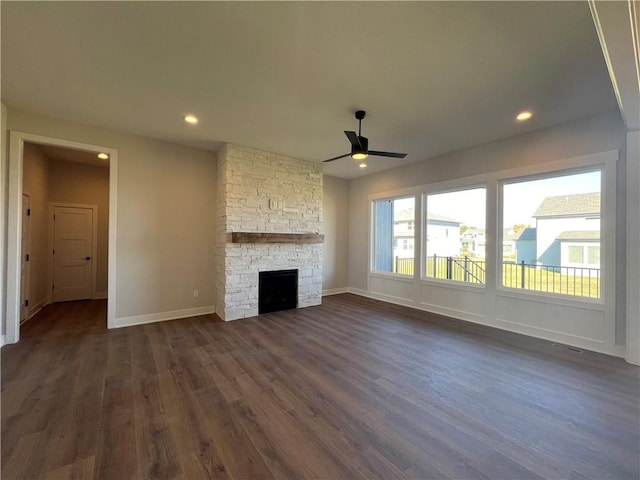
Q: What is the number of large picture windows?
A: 3